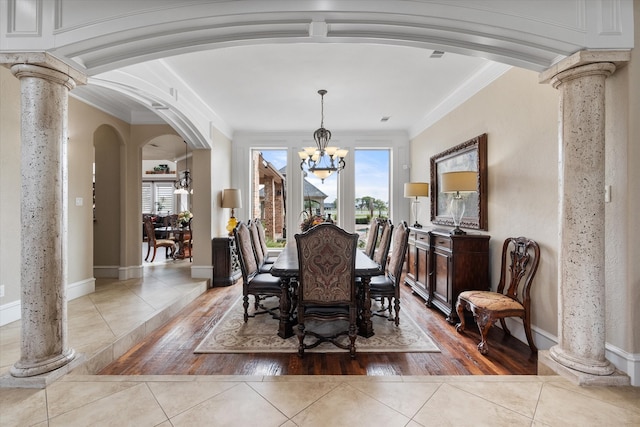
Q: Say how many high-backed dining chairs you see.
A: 7